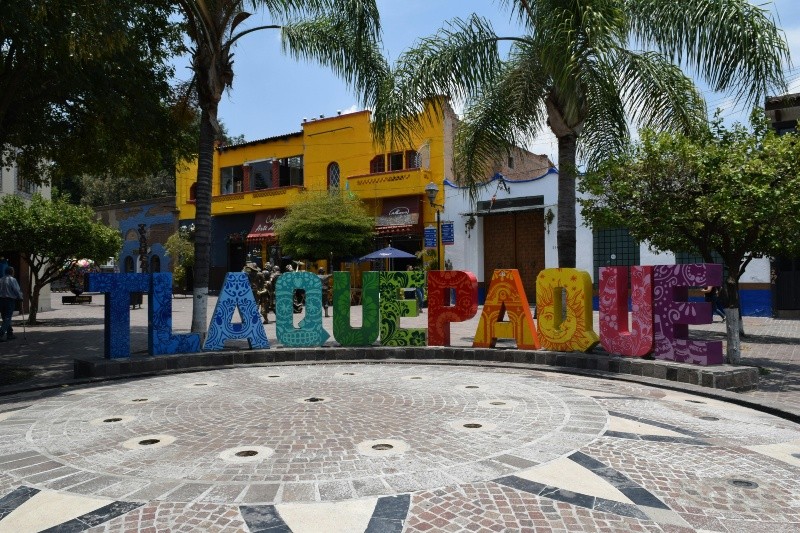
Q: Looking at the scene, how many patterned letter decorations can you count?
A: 11